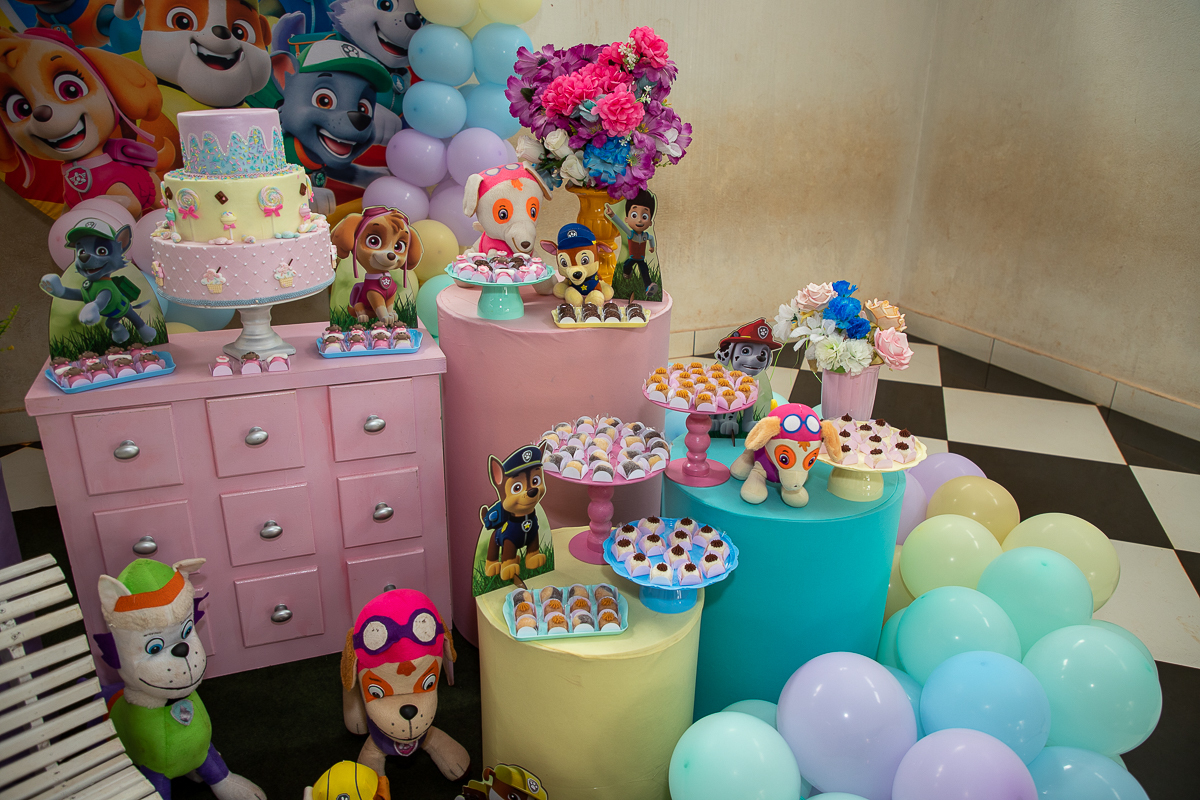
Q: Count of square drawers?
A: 9